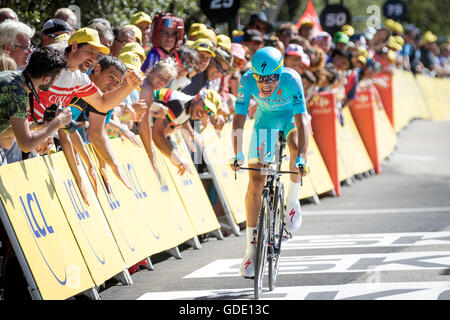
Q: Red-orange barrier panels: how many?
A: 3